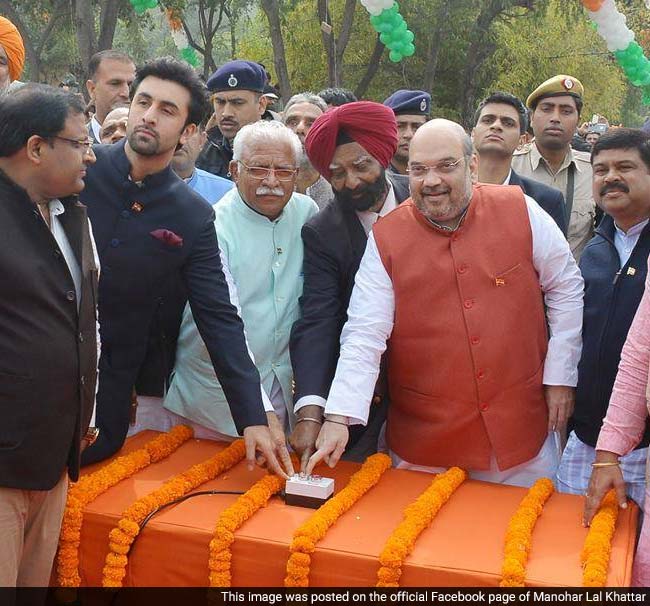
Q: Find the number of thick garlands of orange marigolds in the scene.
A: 7